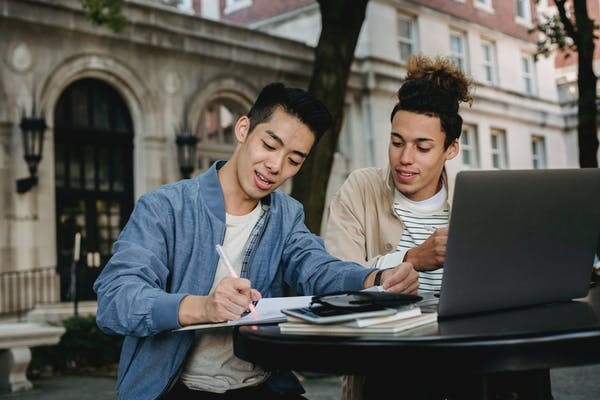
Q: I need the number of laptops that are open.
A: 1